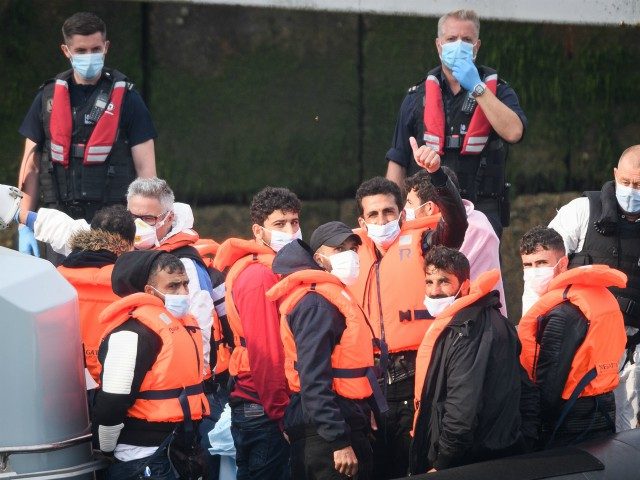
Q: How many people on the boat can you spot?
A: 12